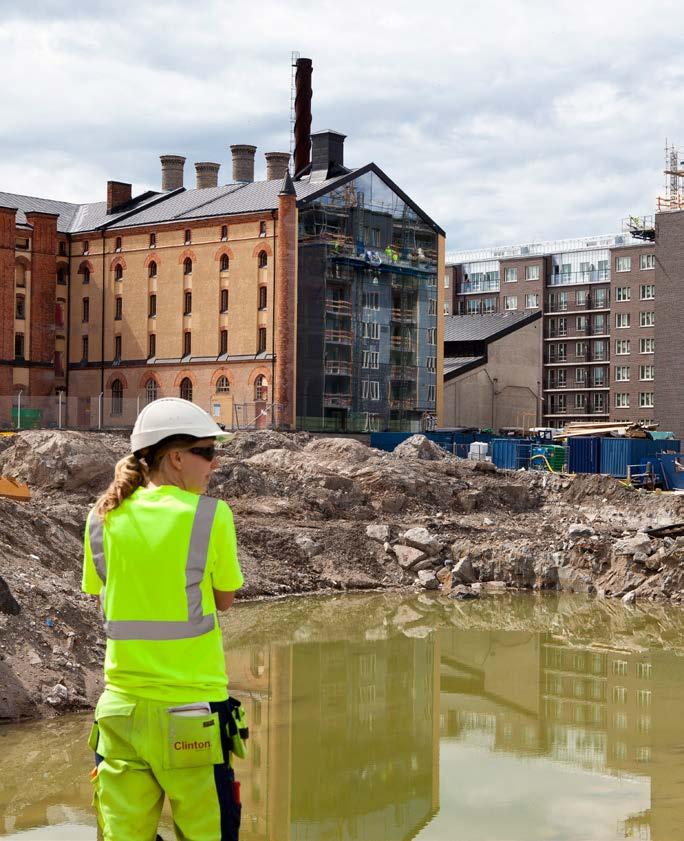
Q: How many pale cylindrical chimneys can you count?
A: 4